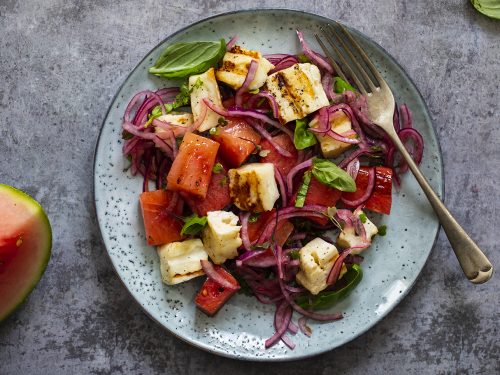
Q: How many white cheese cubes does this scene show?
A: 10